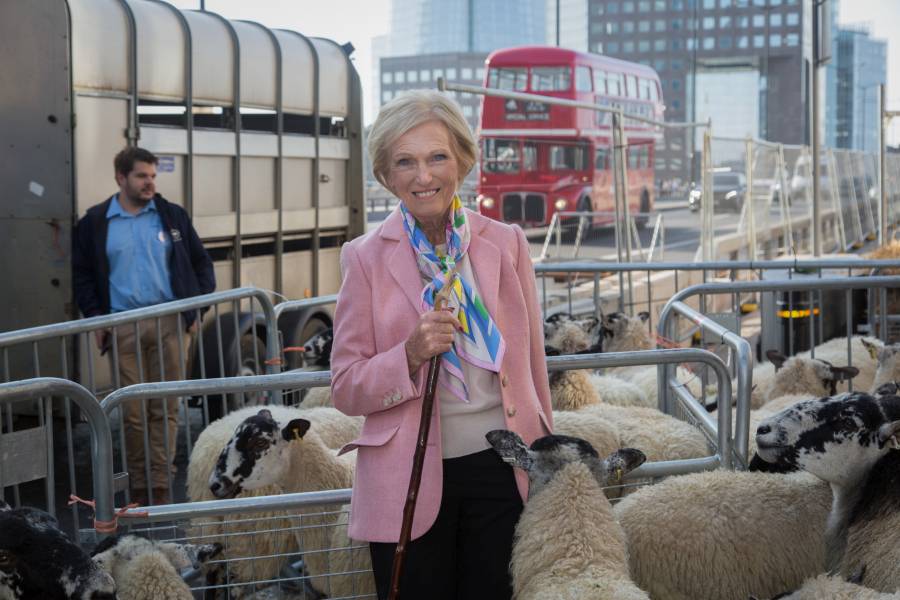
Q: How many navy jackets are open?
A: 1